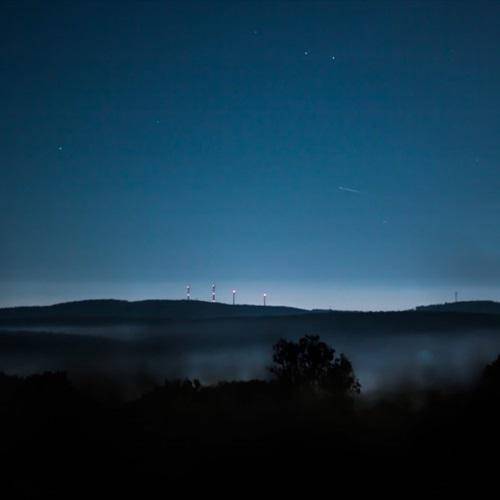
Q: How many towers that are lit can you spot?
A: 4